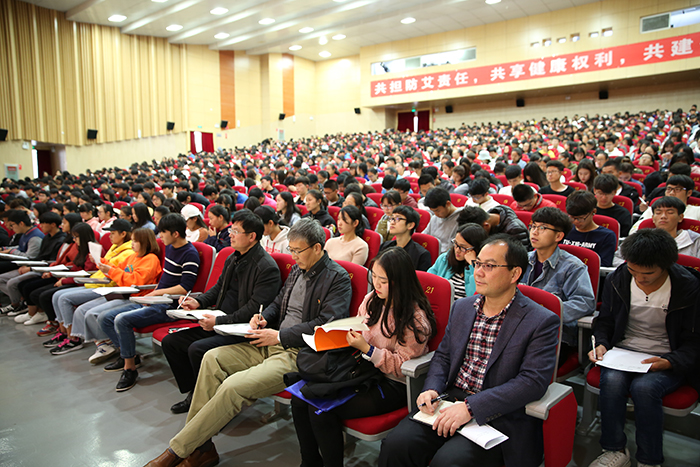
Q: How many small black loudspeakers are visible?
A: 9